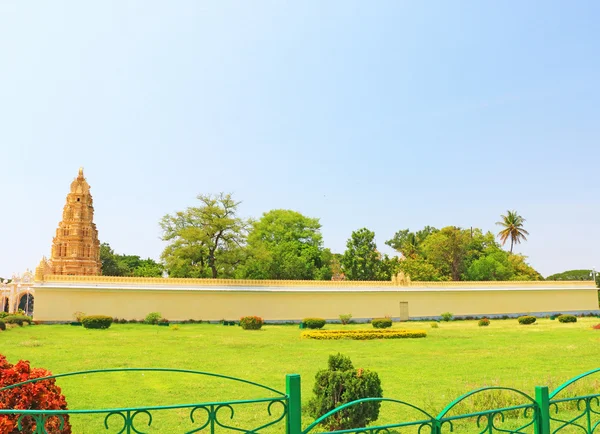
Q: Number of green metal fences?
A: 1